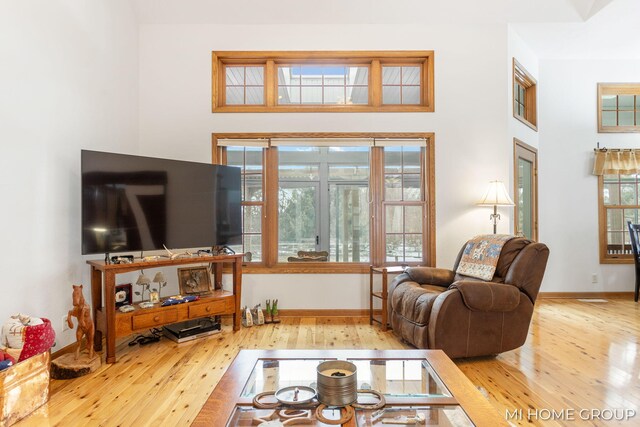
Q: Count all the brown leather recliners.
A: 1